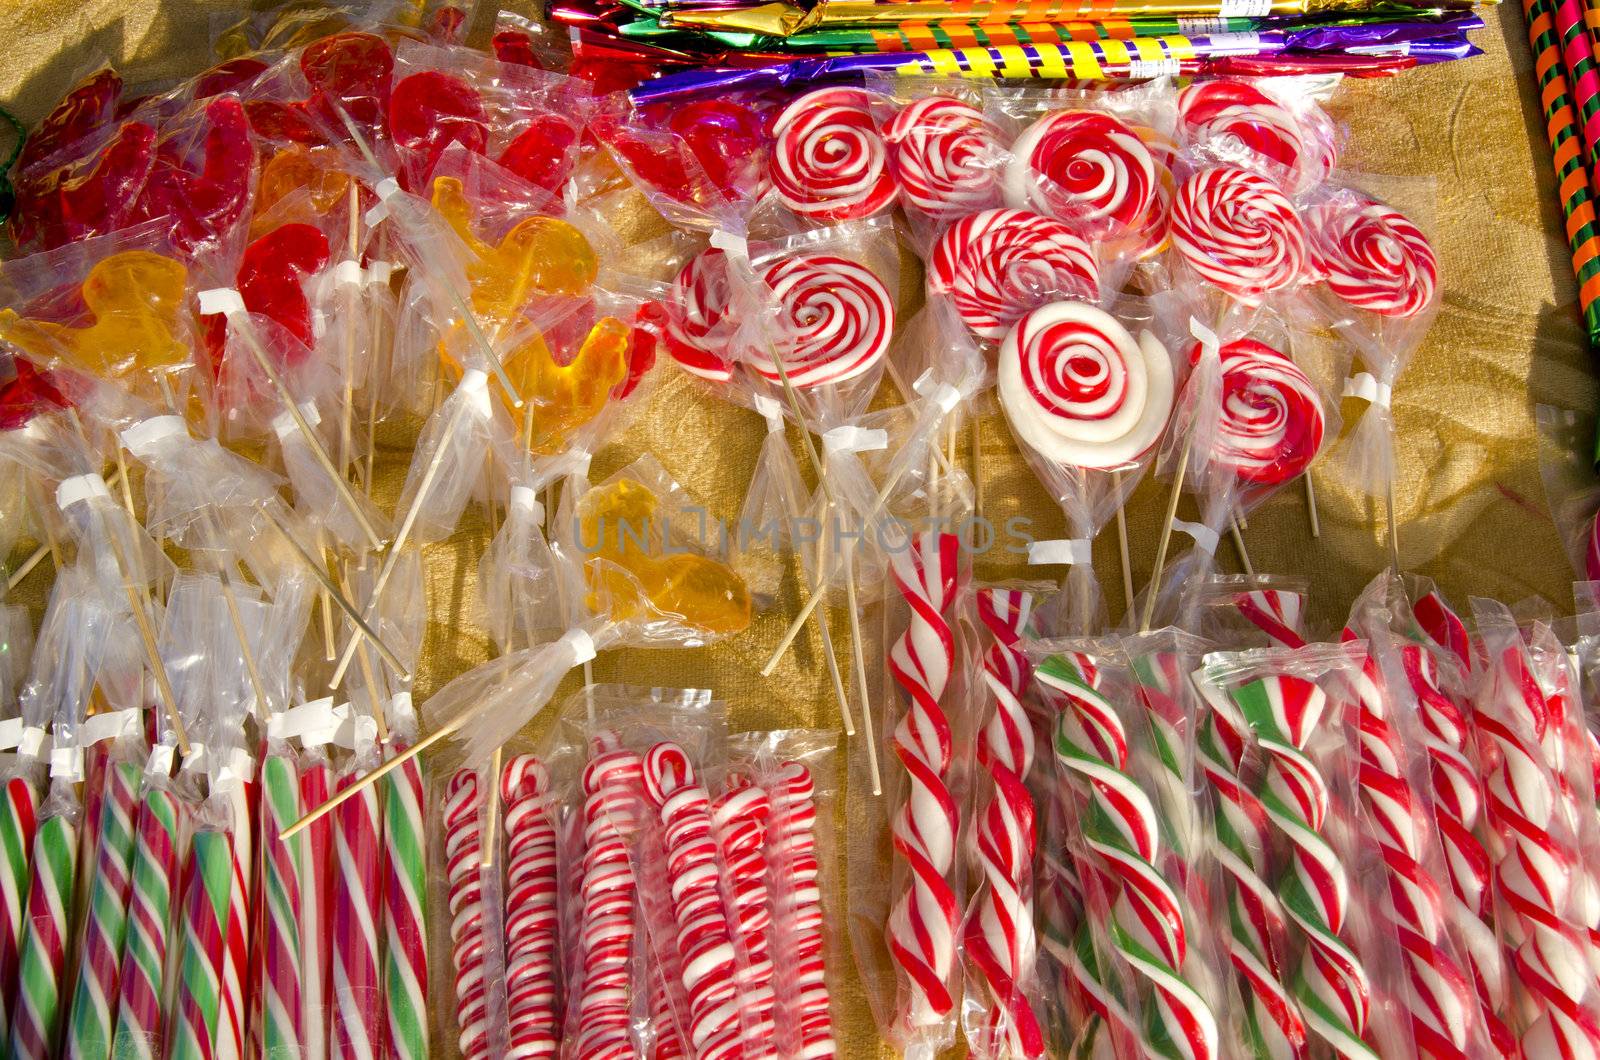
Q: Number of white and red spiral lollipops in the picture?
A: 11